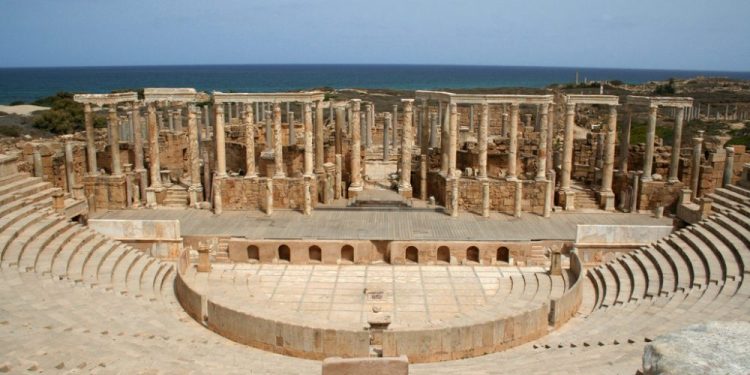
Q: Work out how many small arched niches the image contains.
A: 8